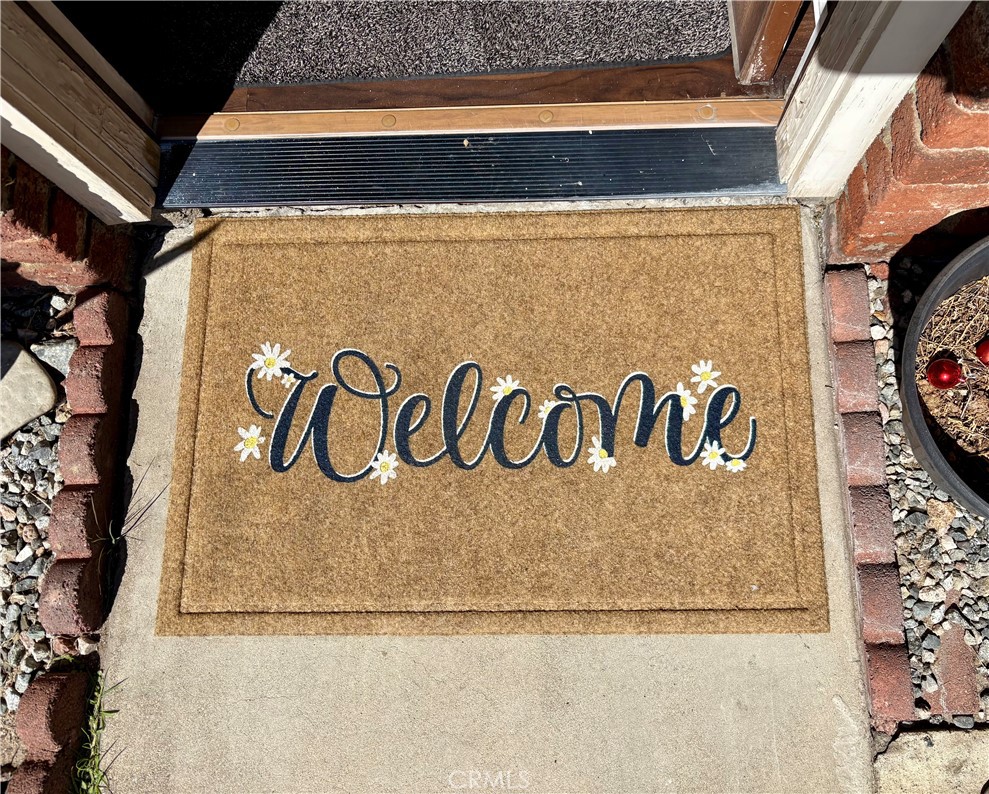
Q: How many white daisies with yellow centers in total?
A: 11